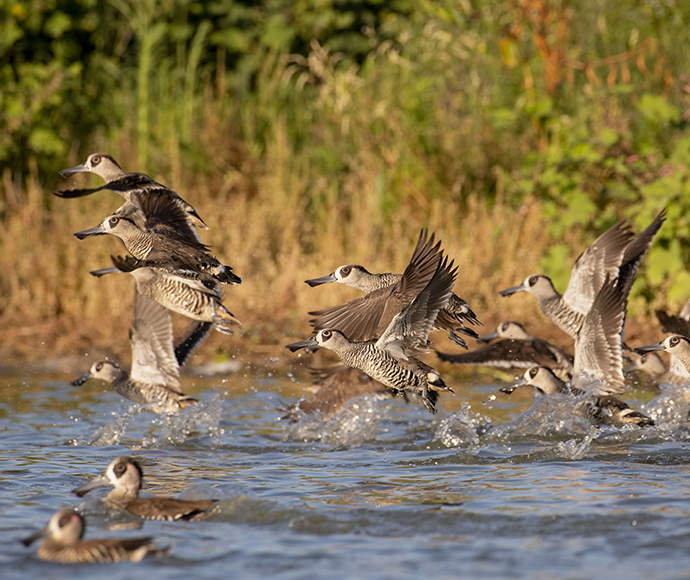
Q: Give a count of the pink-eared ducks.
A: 14